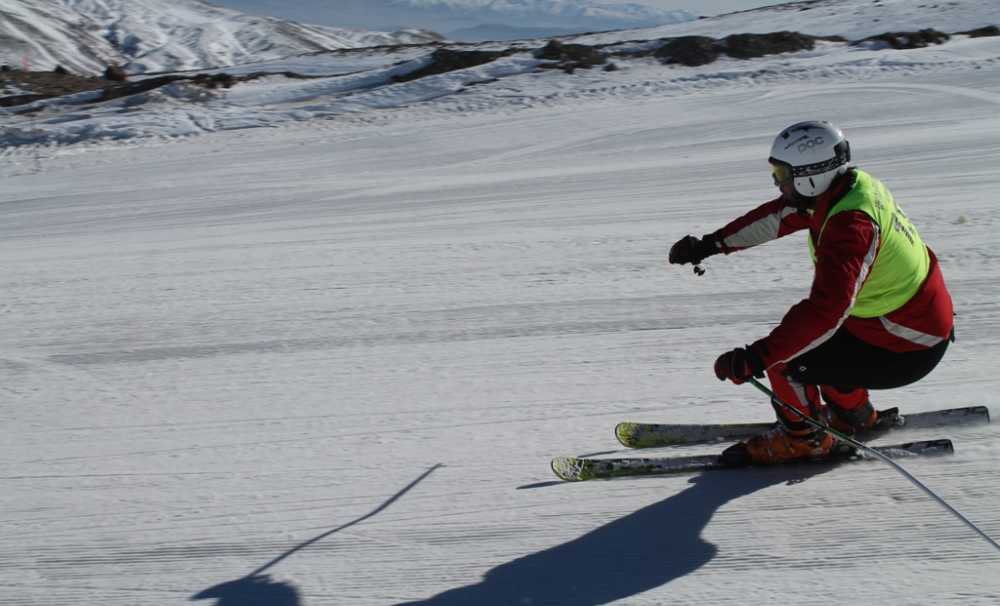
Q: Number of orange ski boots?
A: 2